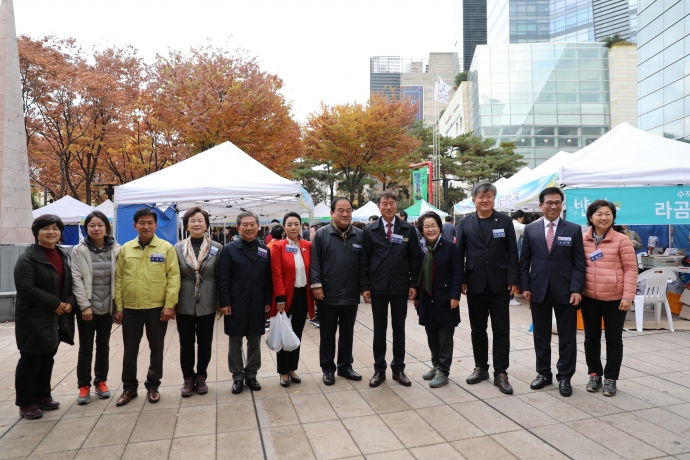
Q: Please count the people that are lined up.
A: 12